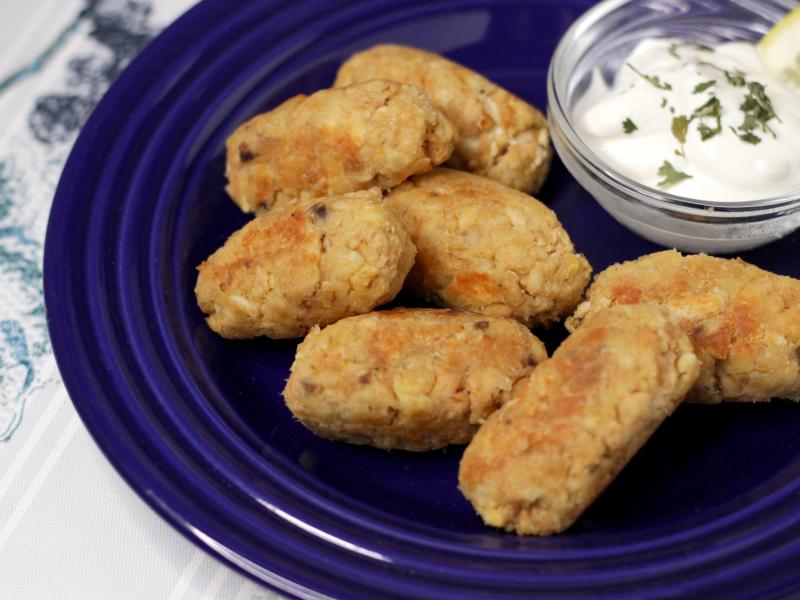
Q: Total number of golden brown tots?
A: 7